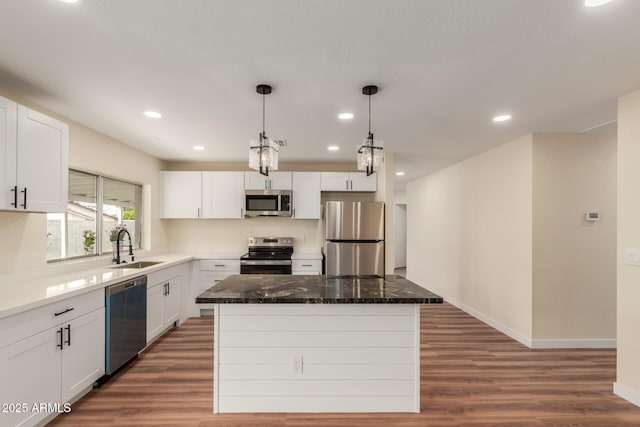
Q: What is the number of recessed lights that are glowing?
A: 8